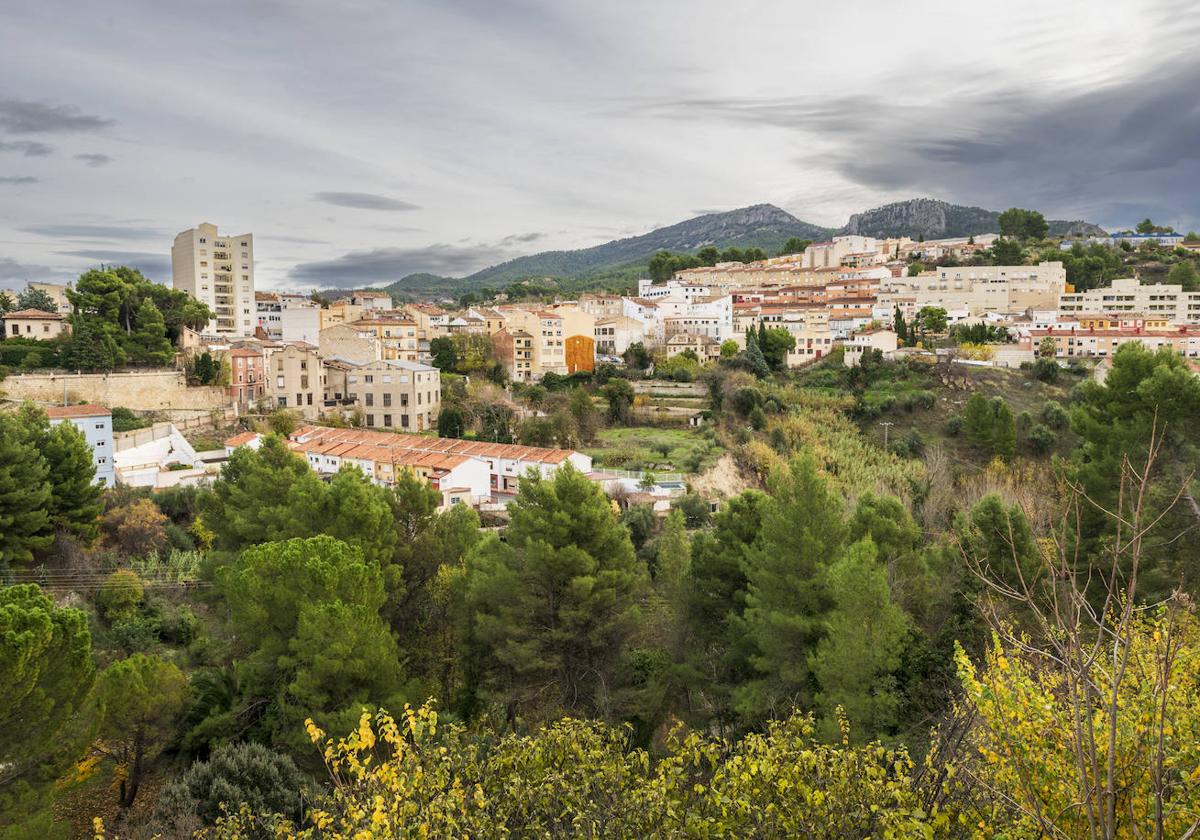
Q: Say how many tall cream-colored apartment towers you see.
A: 1